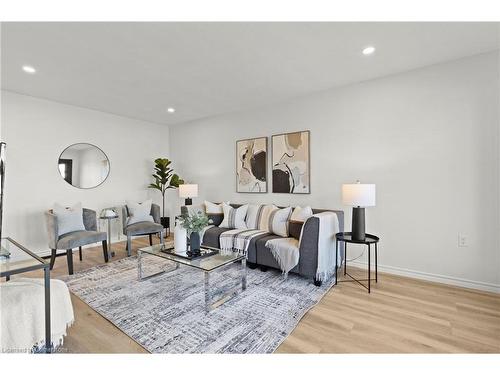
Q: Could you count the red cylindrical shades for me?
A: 0